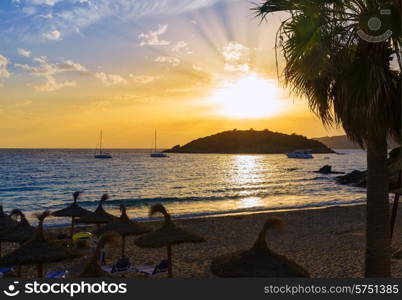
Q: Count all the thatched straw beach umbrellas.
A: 9